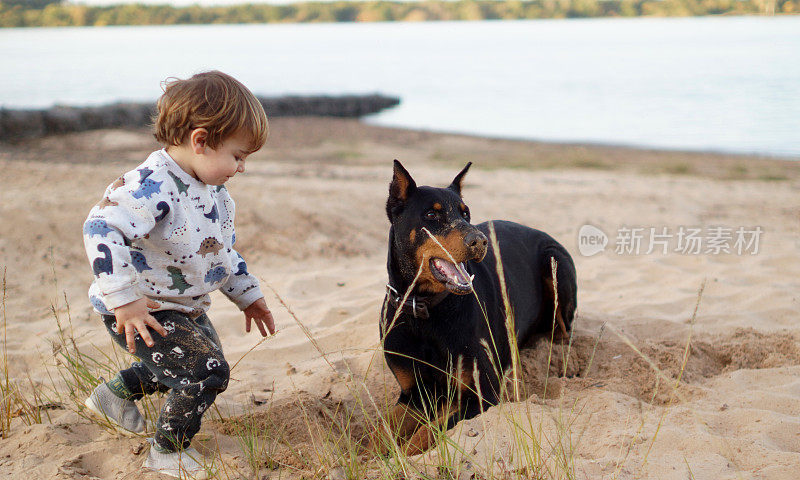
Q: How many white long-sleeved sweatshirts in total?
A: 1